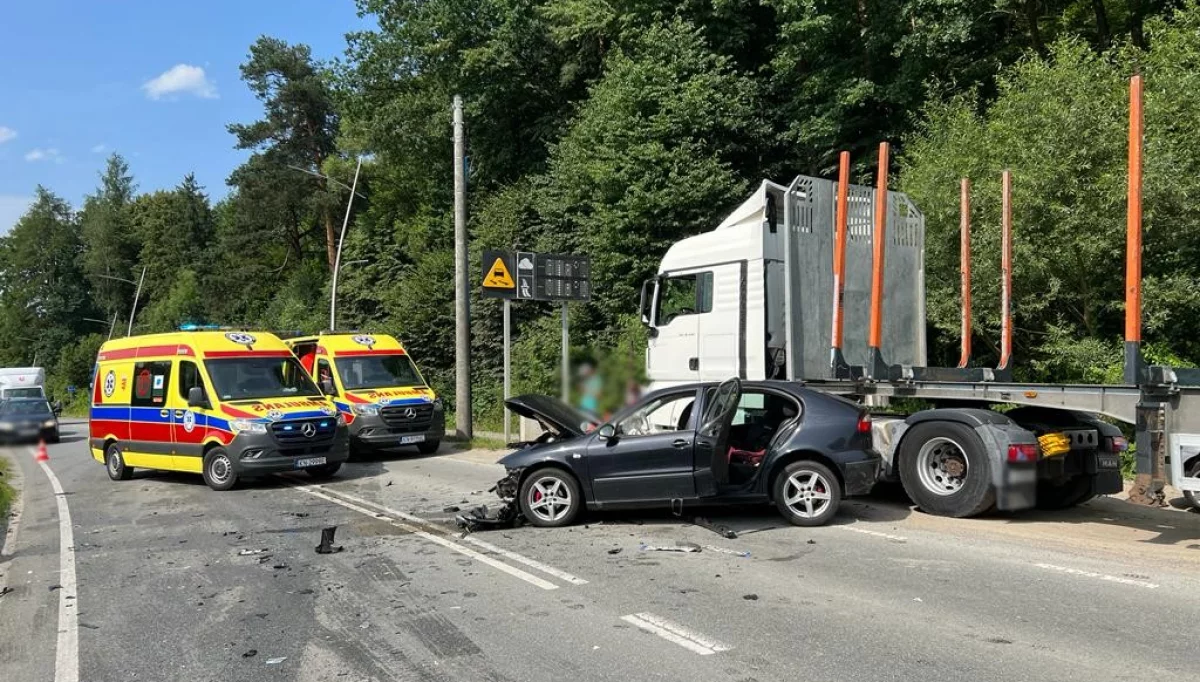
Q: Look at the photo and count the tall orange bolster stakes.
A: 5